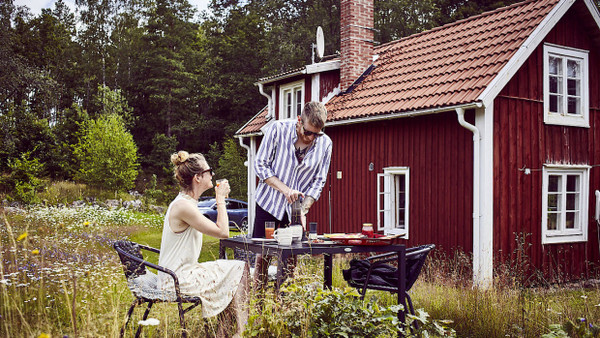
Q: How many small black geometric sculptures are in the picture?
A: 0